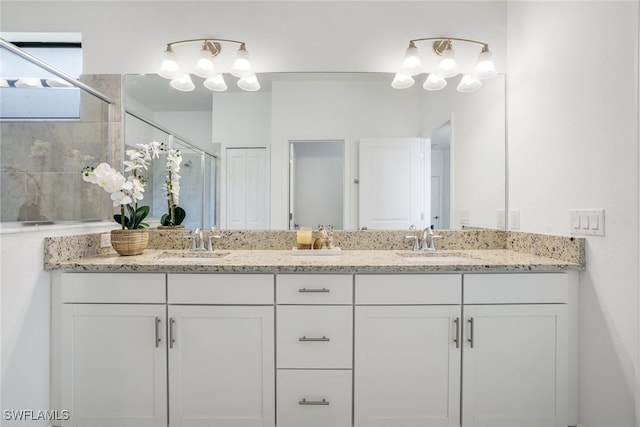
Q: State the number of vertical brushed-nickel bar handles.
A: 4